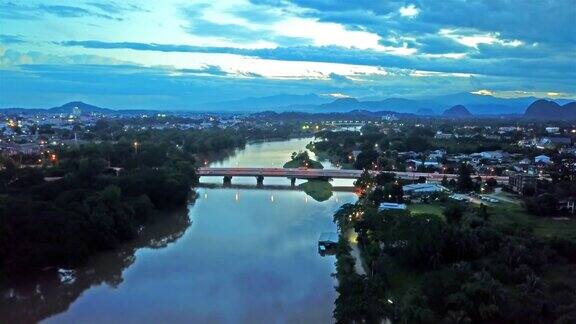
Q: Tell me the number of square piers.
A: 3